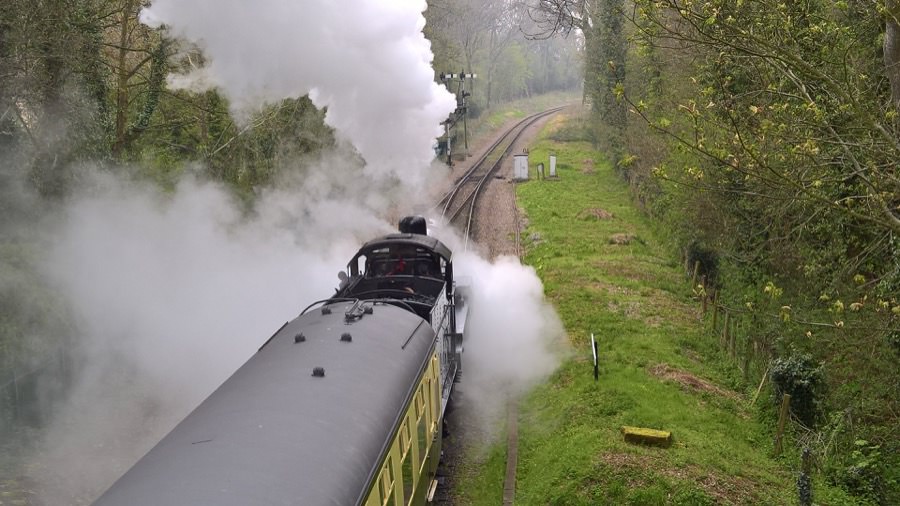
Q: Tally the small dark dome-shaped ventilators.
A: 5